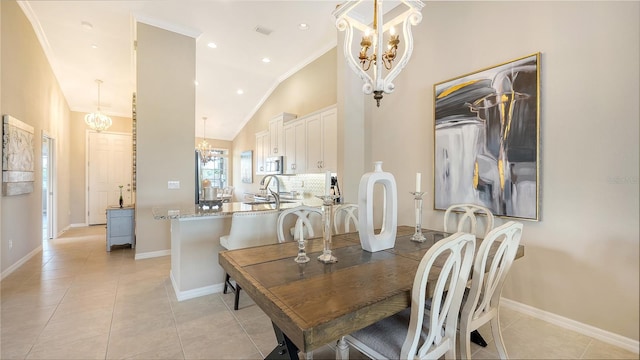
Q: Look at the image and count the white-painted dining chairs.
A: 5